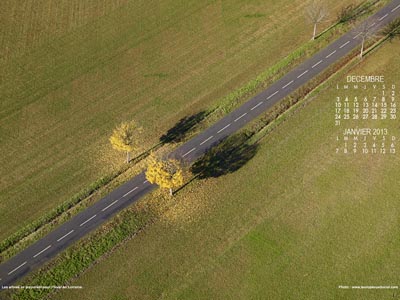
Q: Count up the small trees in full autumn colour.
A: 2